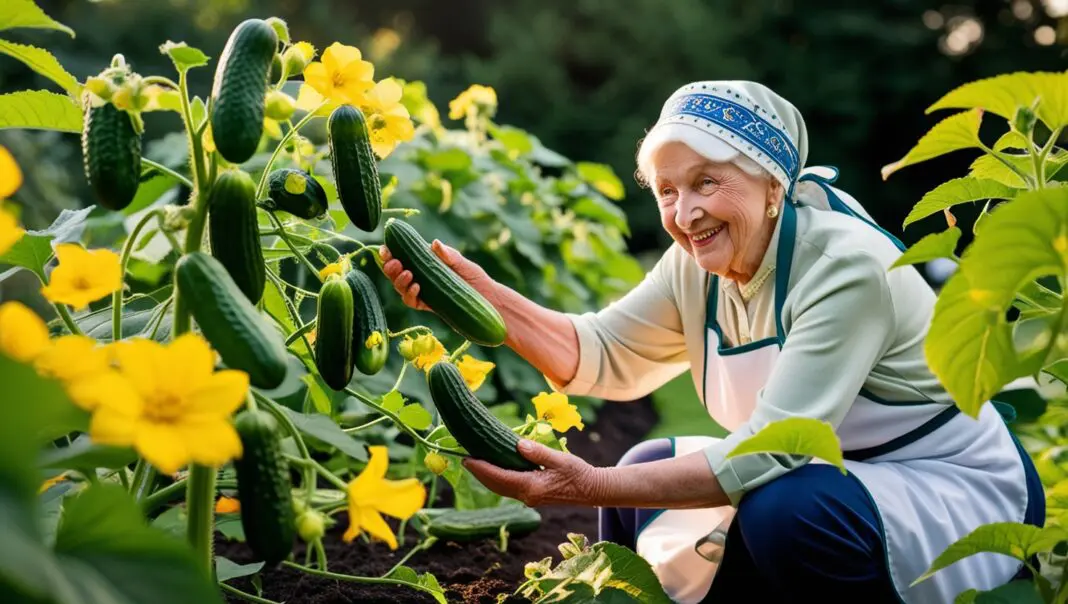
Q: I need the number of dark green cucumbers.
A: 12